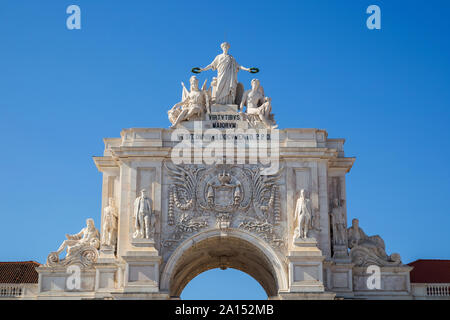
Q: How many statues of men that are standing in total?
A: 4